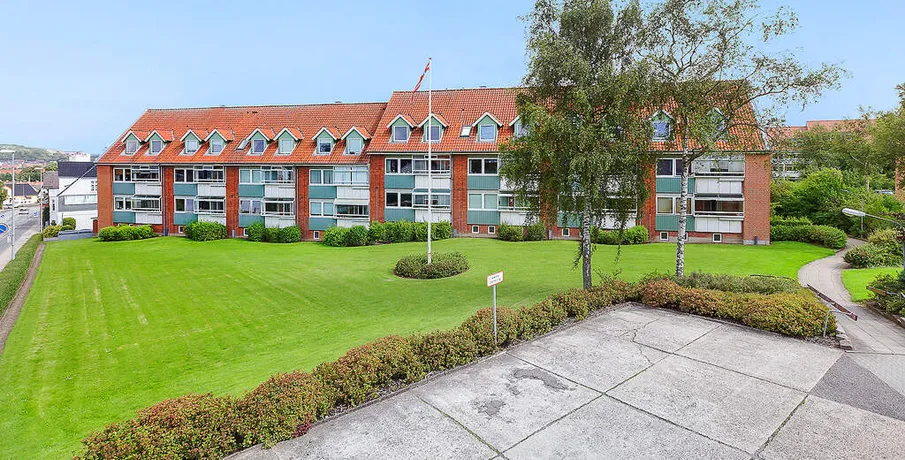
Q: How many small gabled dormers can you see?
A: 14